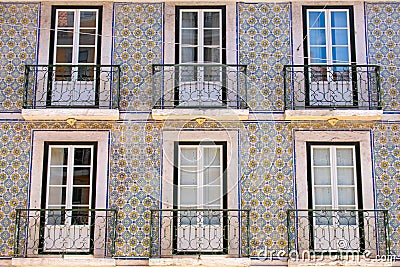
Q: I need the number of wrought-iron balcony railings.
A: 6